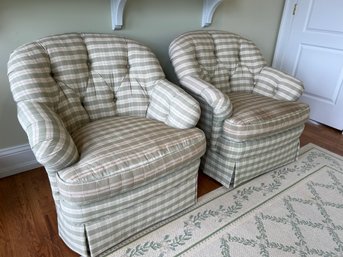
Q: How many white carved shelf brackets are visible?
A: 2